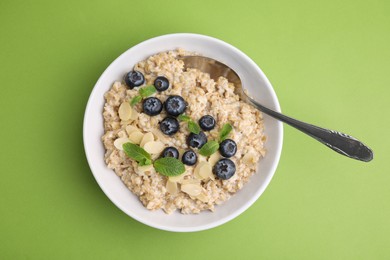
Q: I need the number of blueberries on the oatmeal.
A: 11